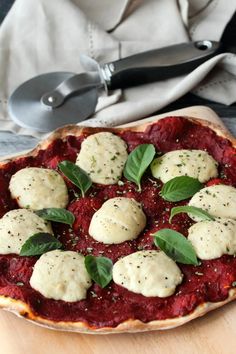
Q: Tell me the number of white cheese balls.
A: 9